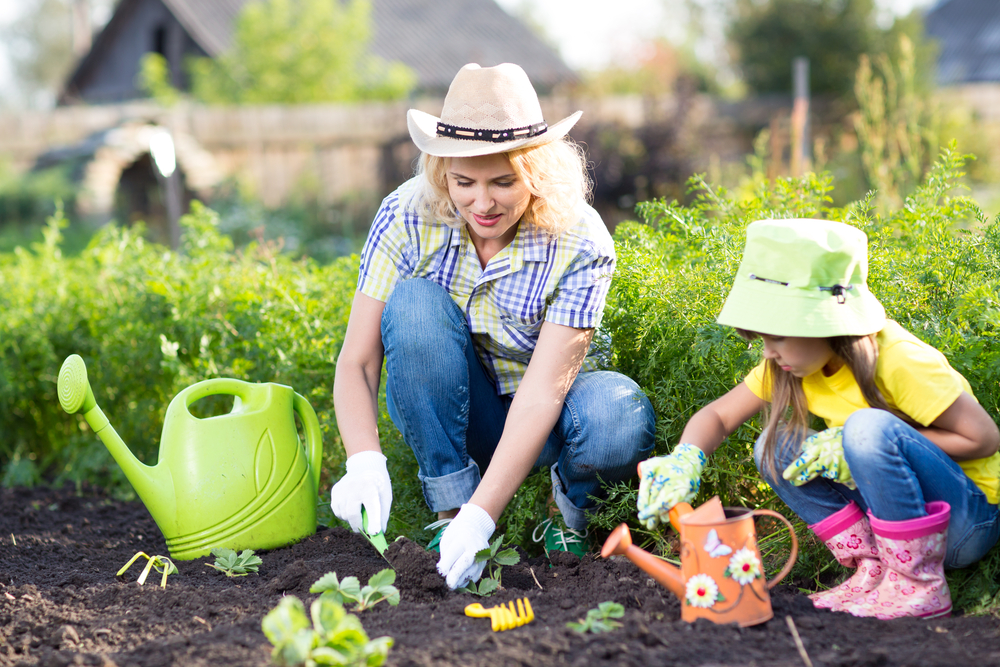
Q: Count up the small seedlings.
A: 5